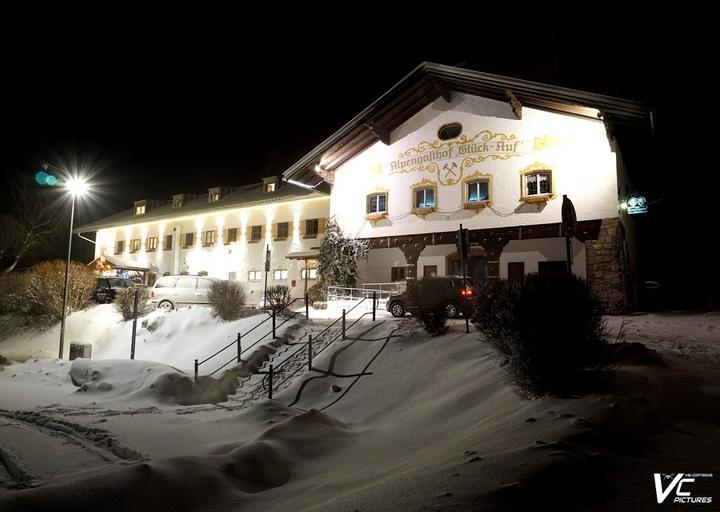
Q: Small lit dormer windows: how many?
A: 4